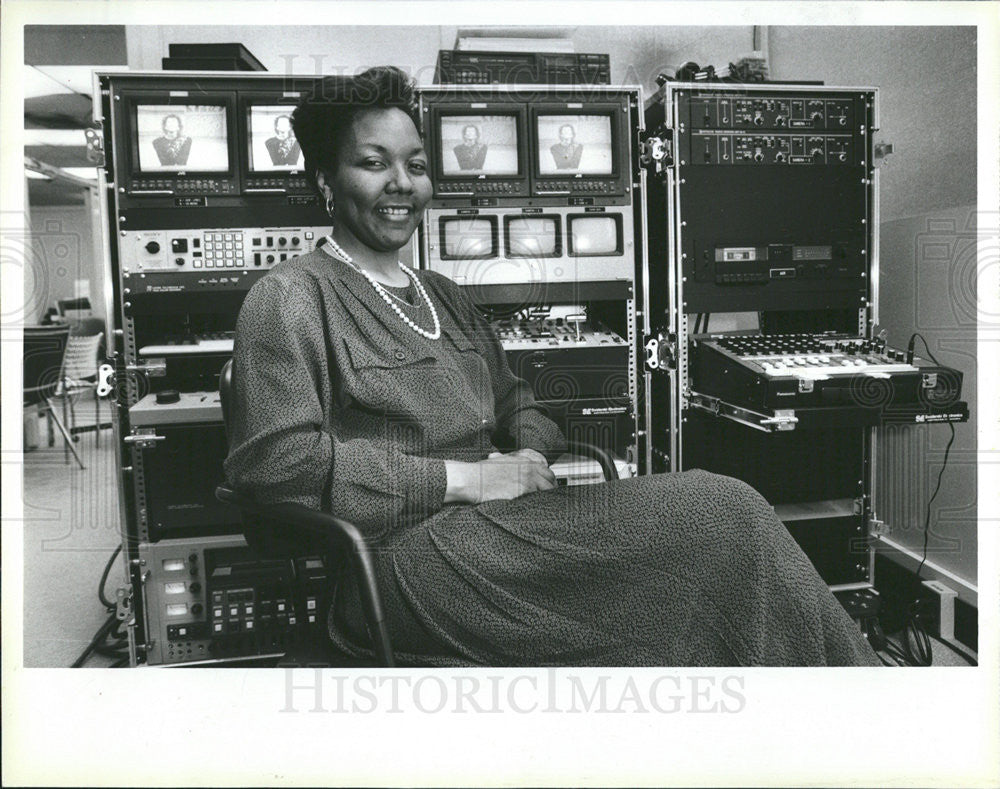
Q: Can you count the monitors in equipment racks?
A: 7